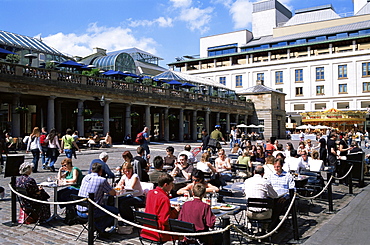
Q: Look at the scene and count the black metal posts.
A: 6